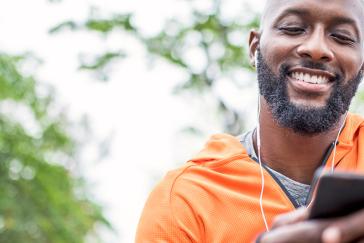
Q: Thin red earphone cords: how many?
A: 0